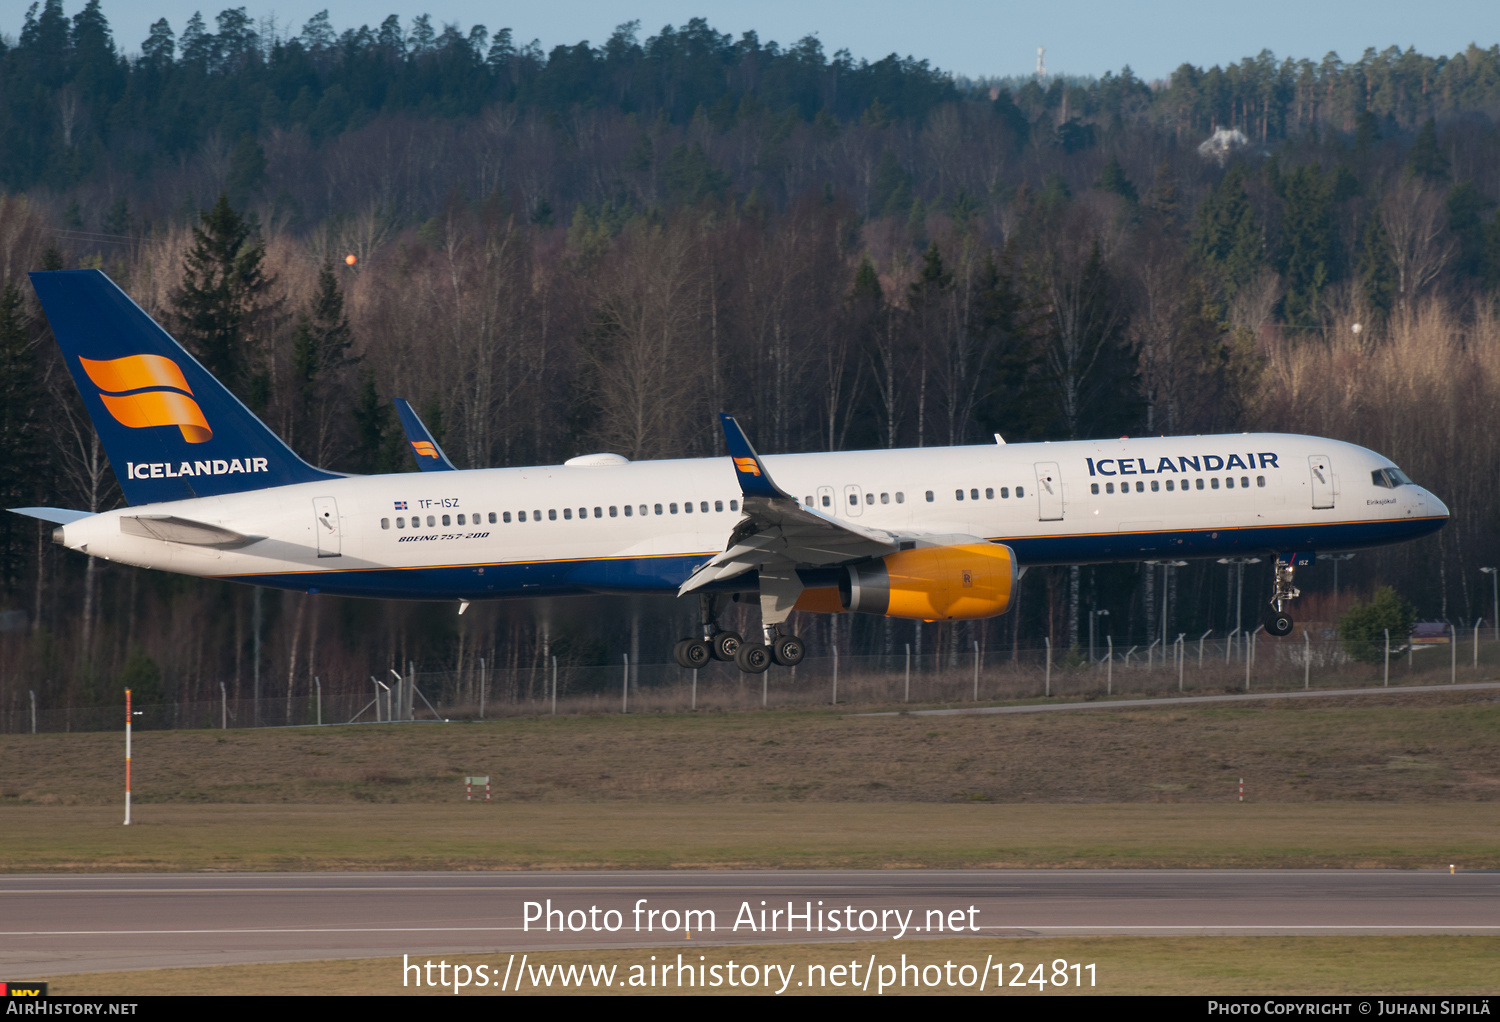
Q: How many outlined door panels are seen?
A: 5